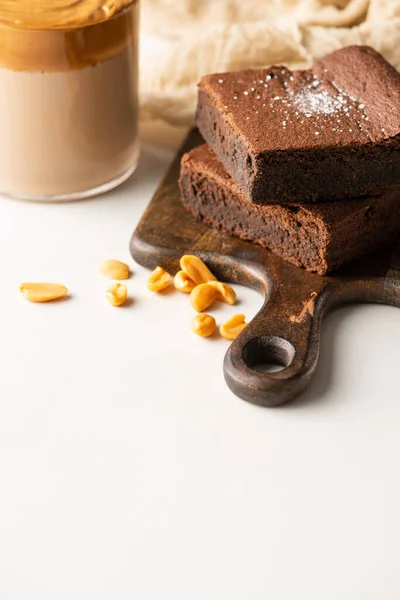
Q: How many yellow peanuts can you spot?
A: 10